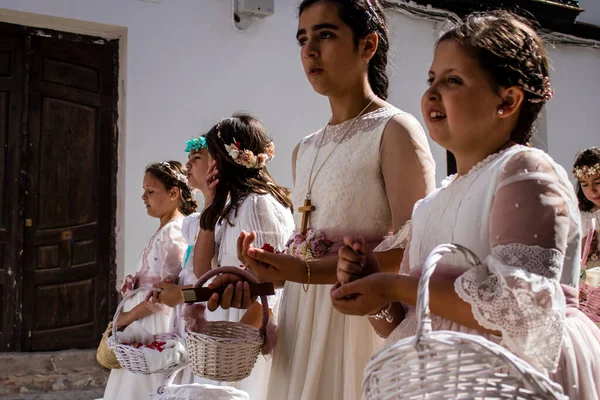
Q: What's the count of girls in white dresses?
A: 6